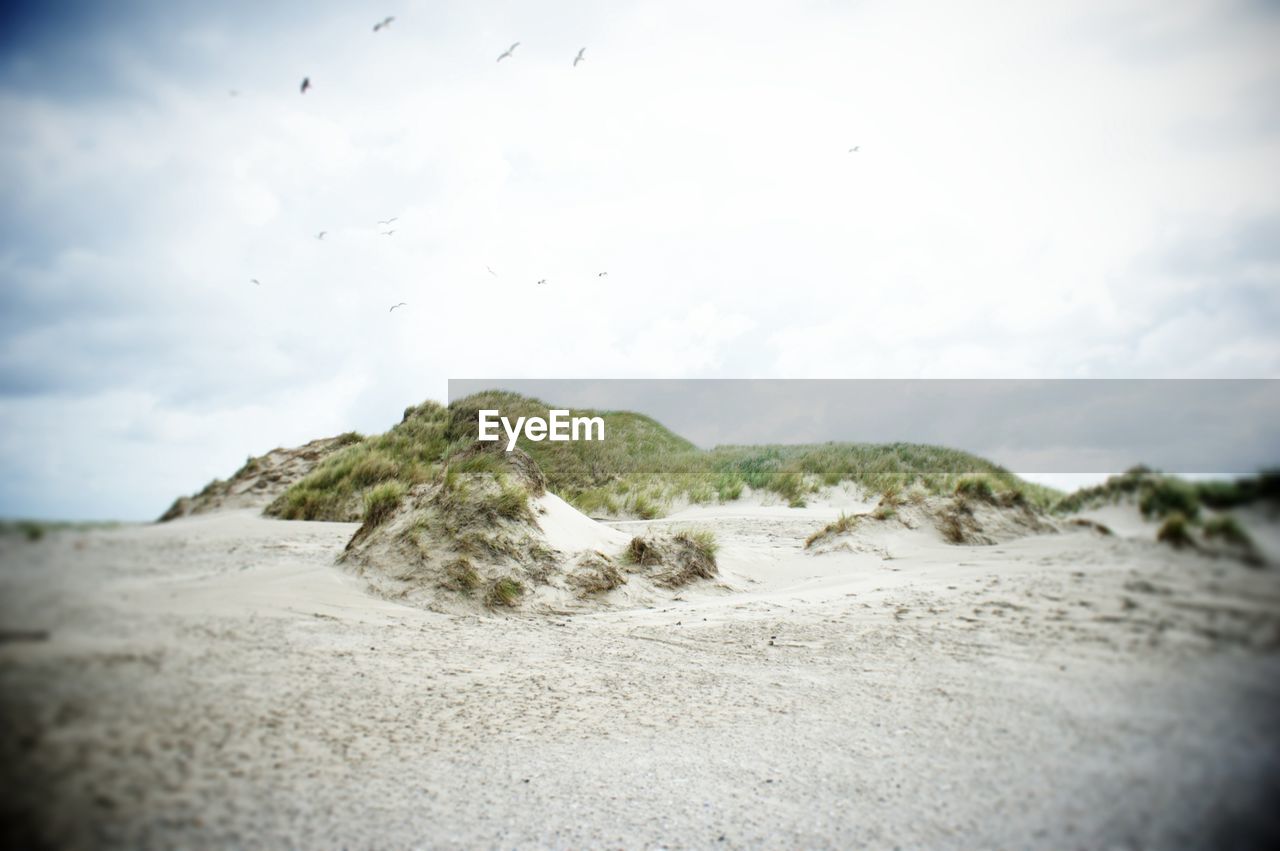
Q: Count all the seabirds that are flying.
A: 14